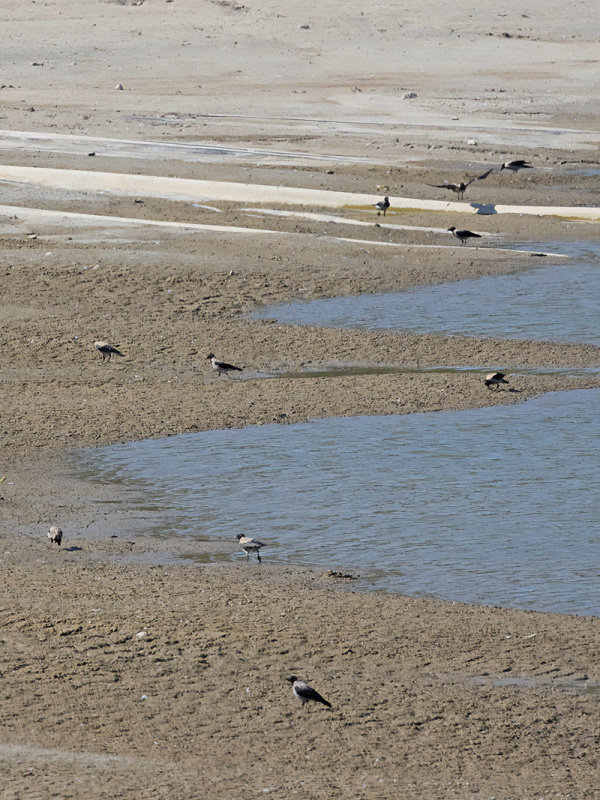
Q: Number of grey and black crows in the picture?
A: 10